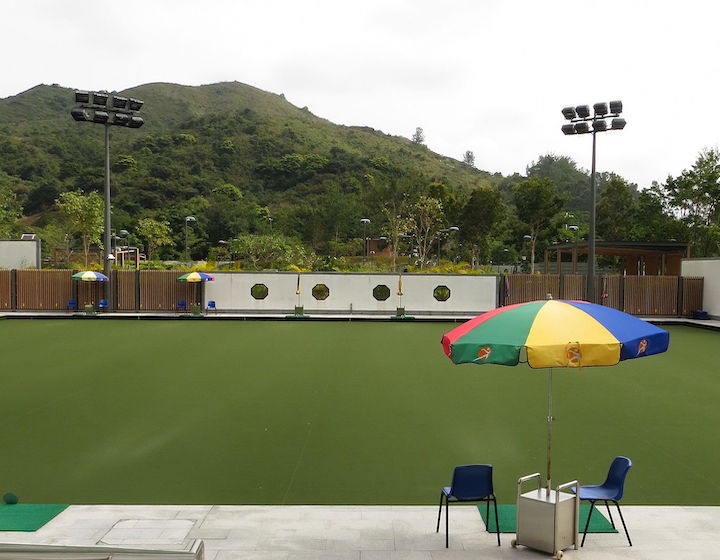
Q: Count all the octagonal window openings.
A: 4